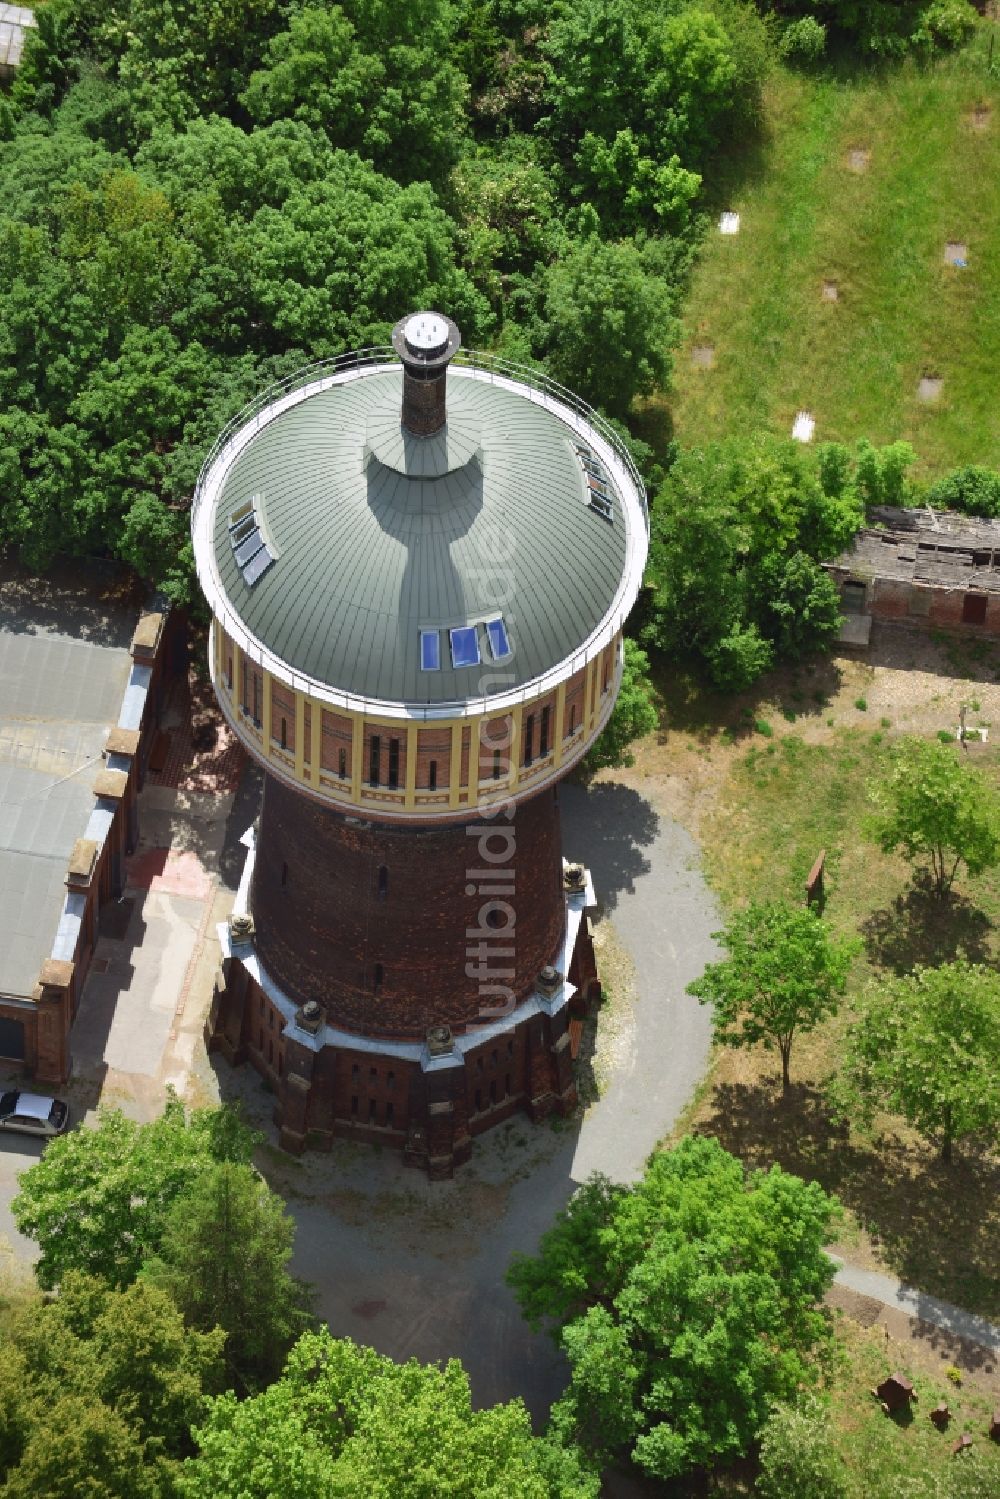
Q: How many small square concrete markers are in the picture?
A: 8